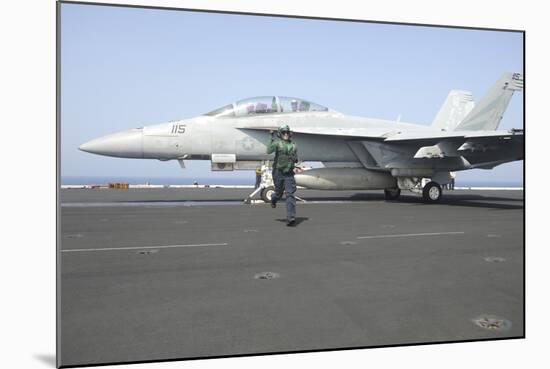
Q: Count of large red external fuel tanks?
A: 0